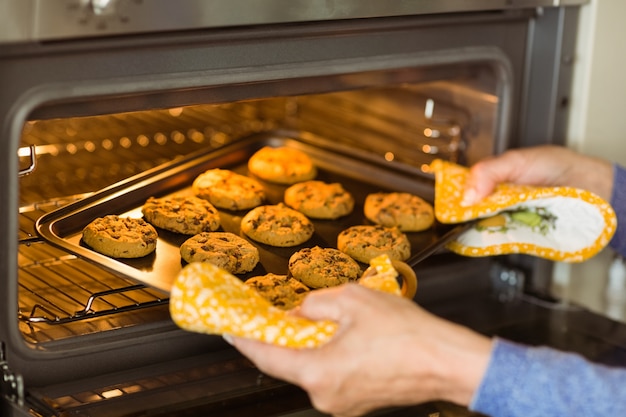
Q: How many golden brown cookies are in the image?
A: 11